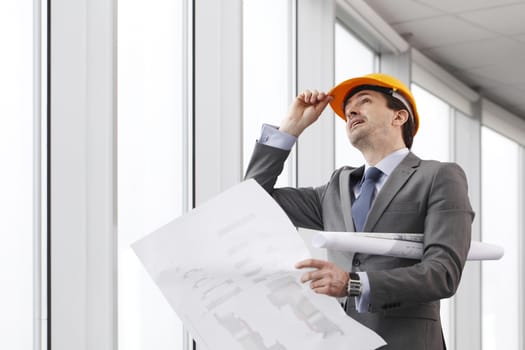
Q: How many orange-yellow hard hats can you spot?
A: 1